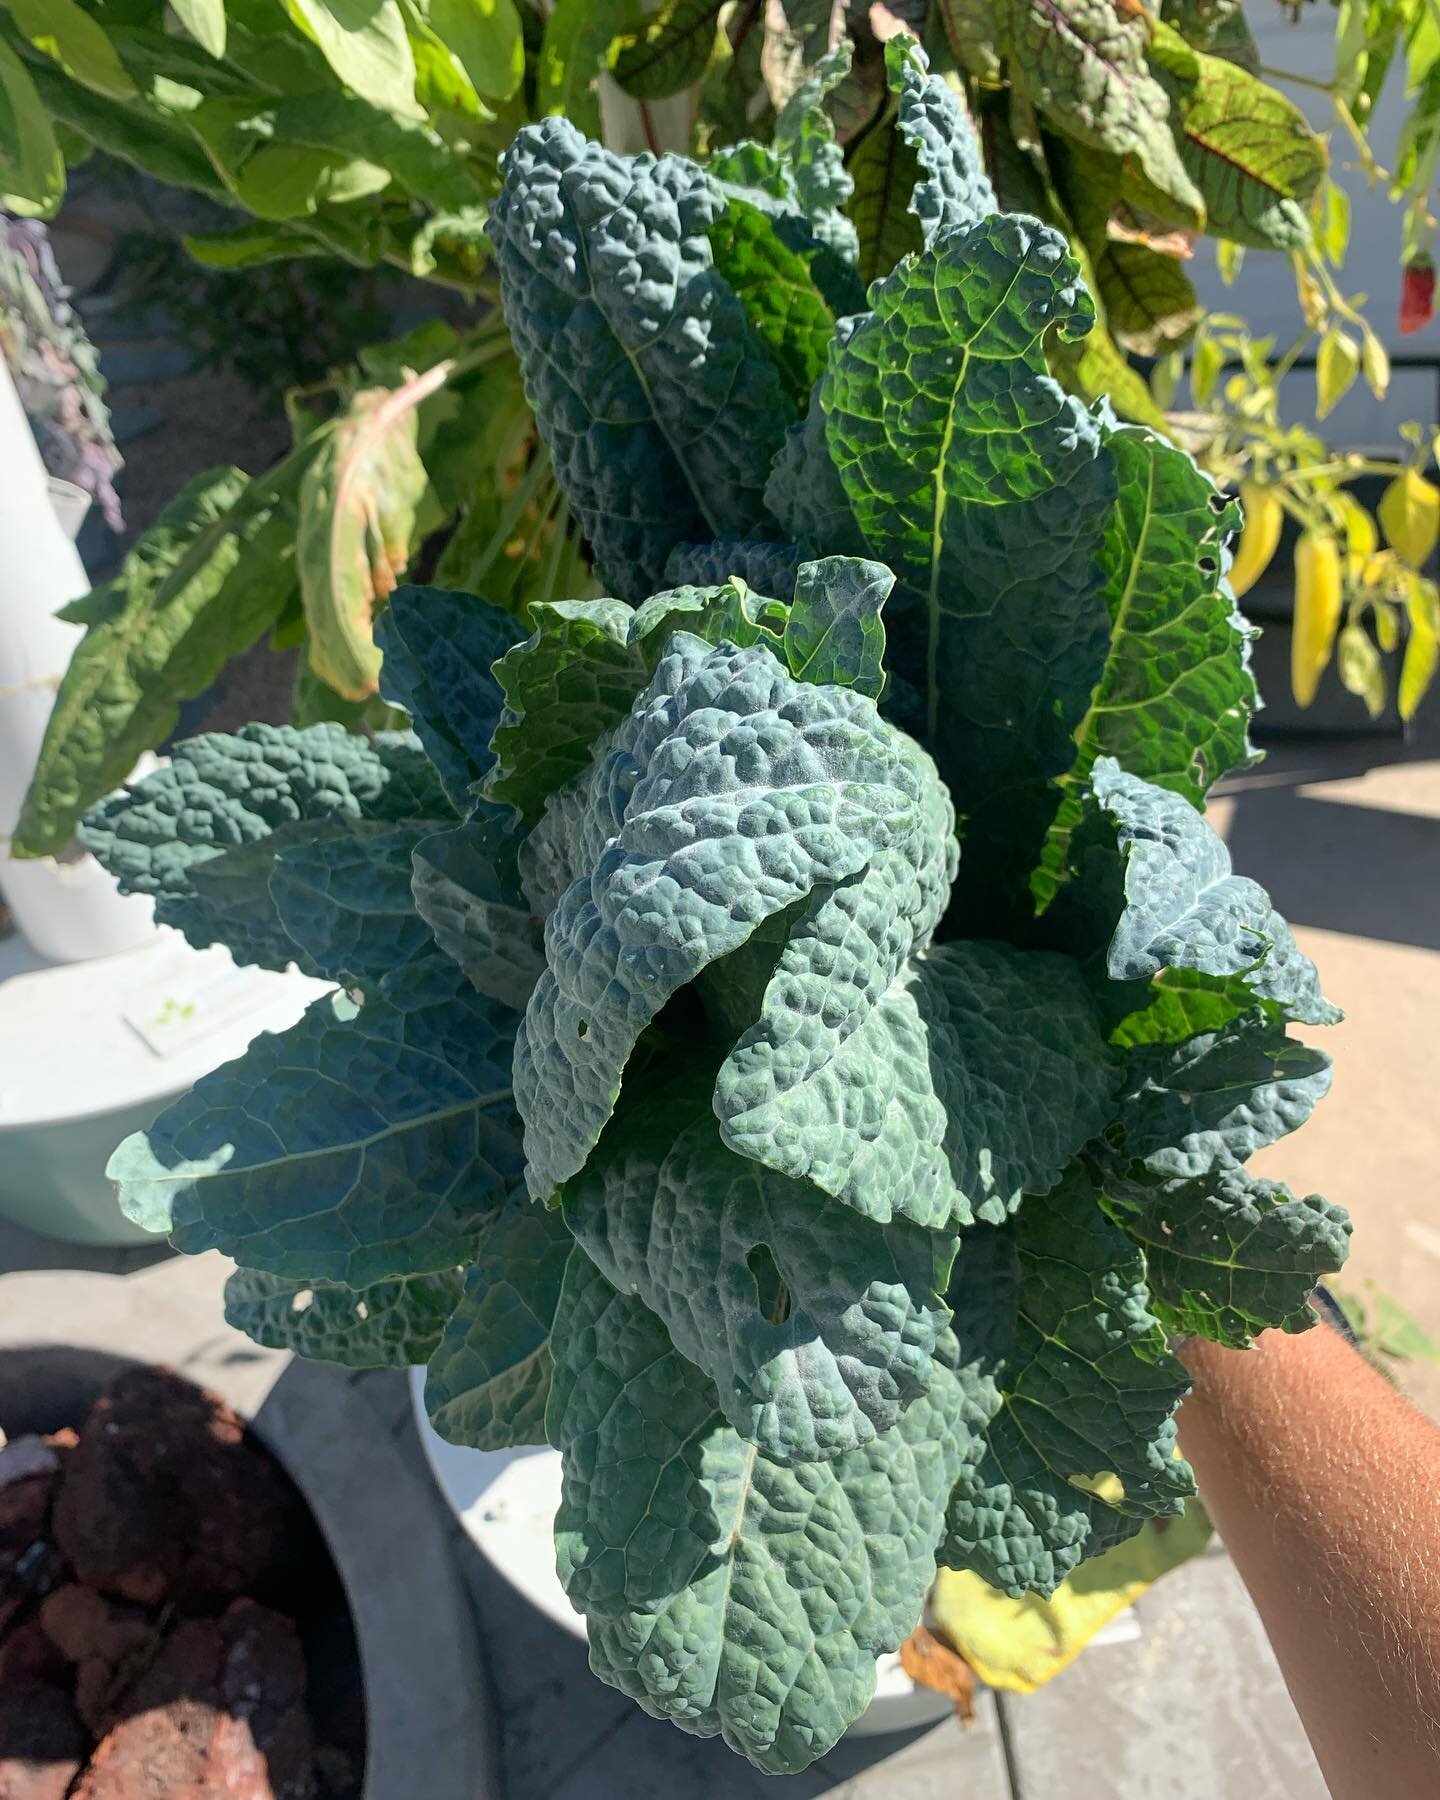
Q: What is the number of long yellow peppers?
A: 2